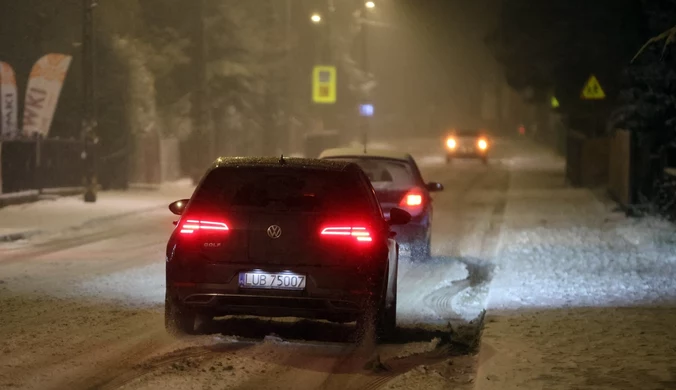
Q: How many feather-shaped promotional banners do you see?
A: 2